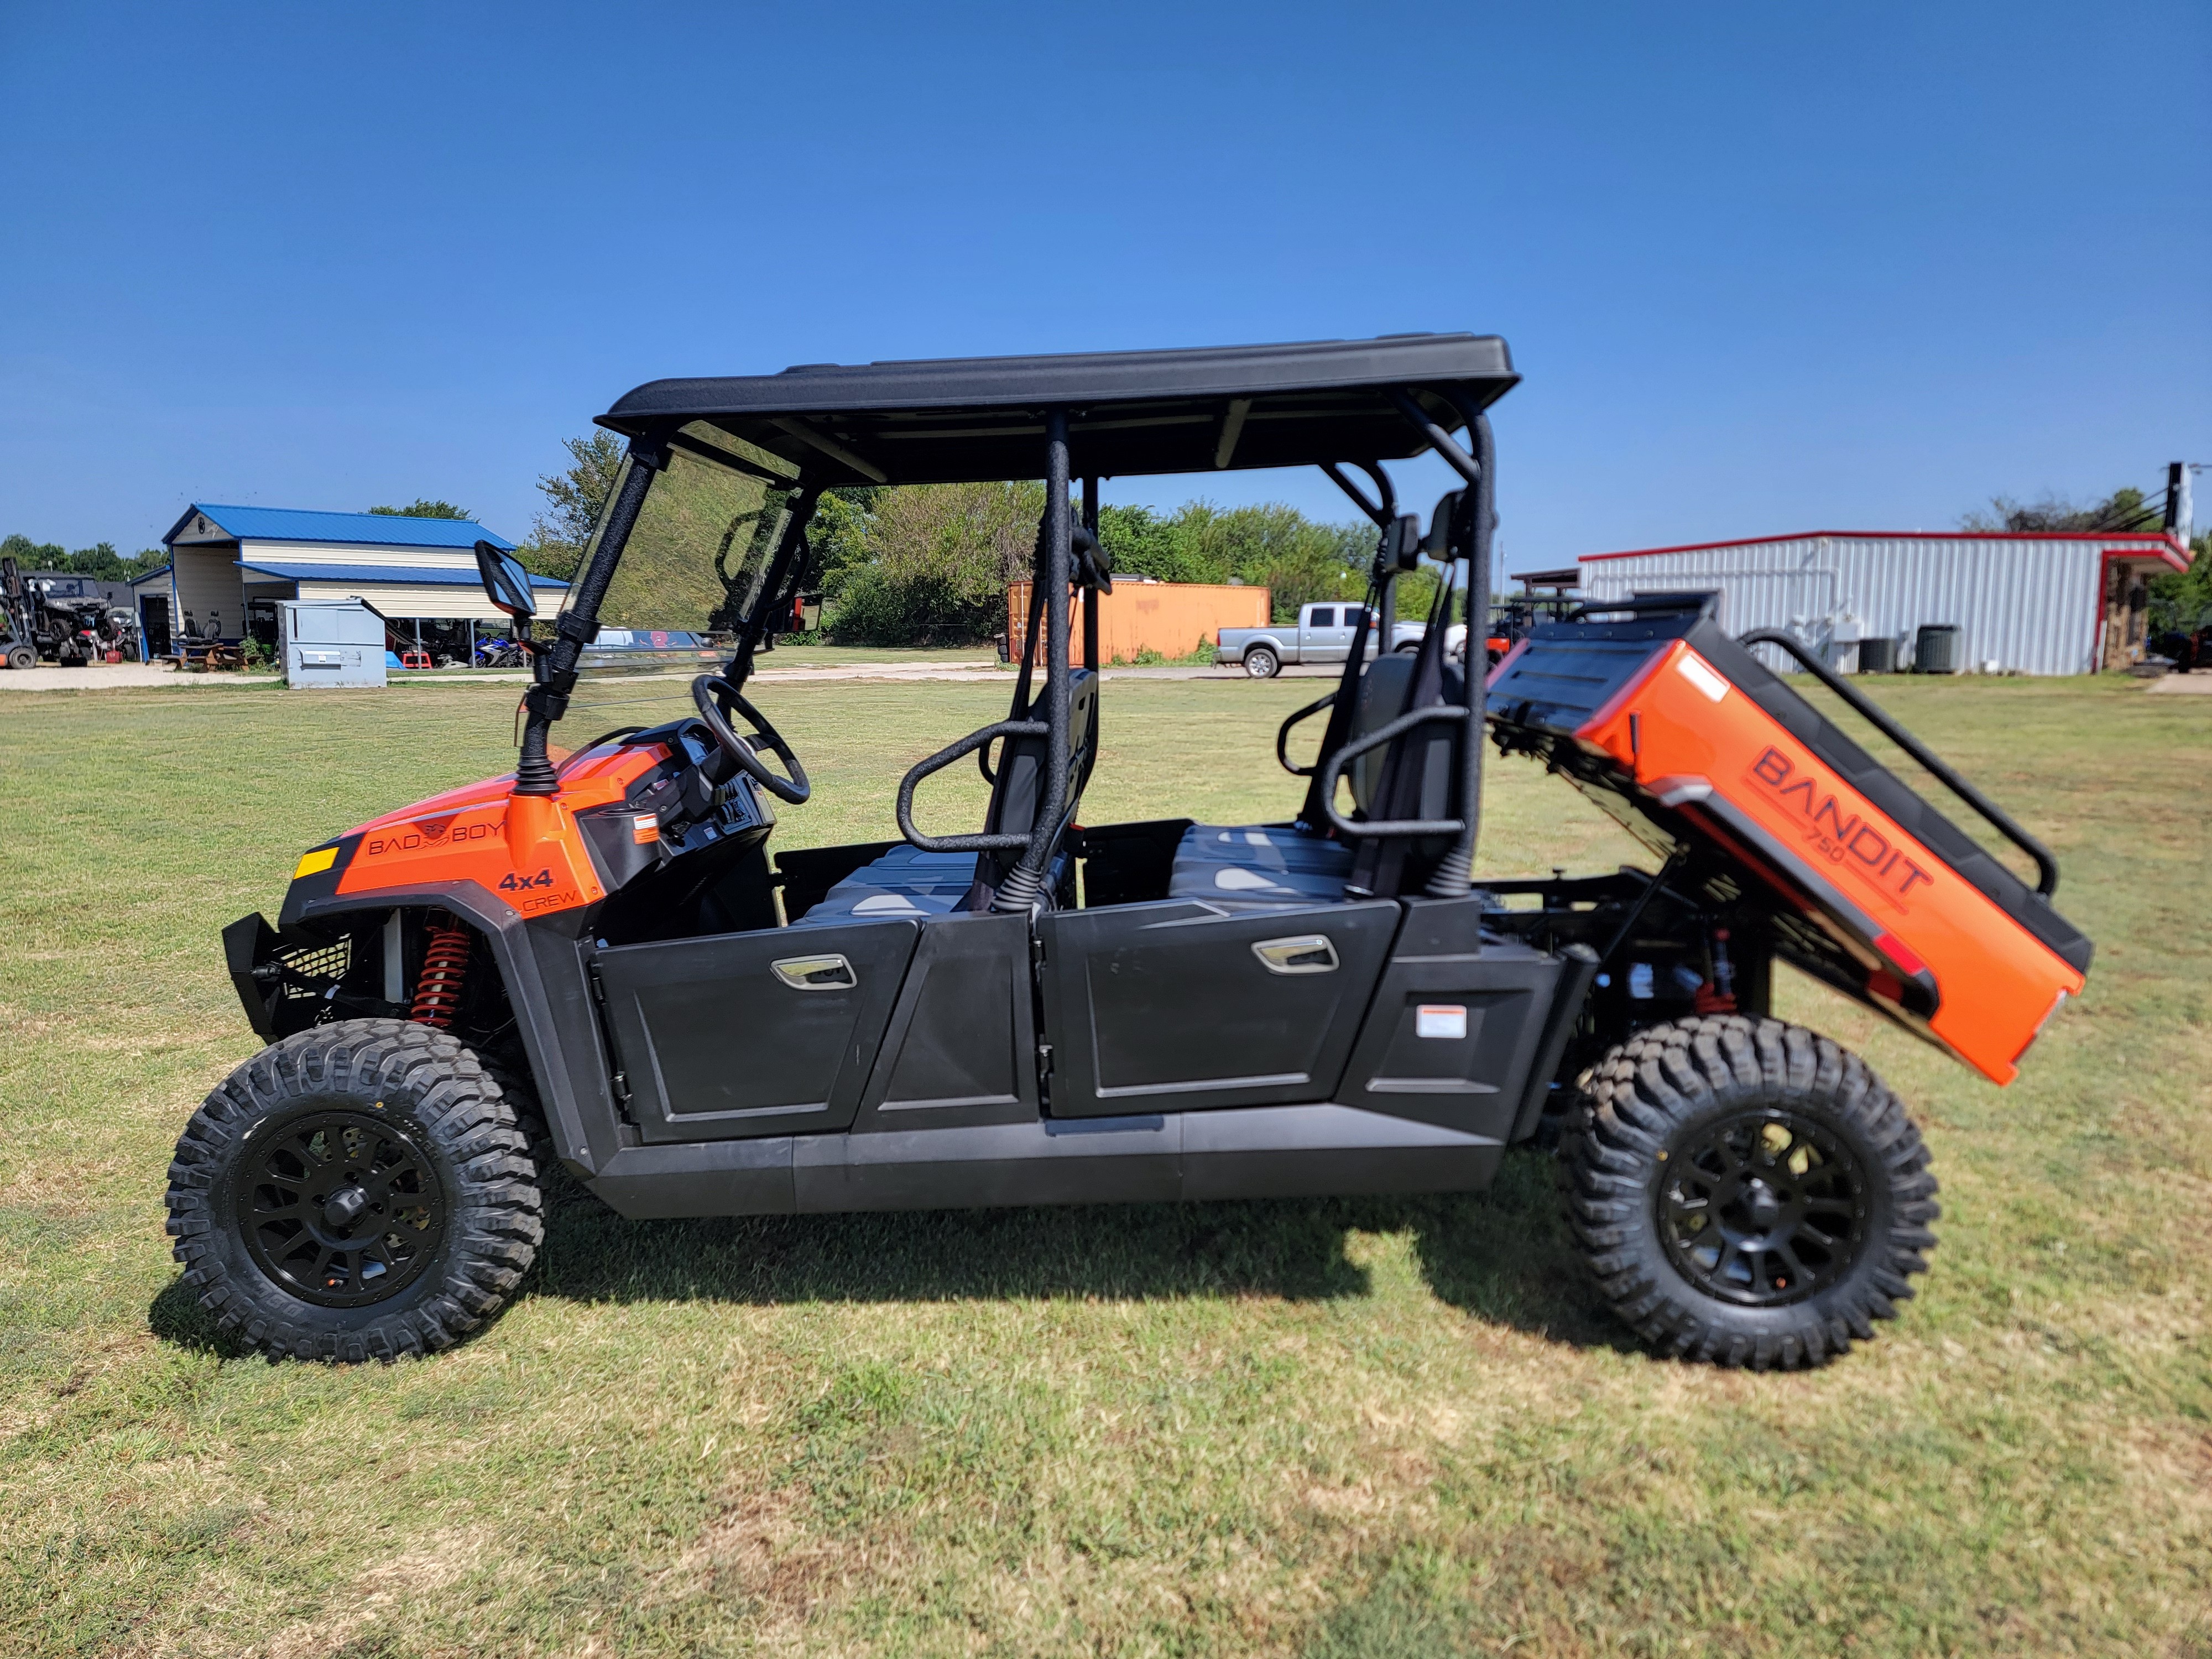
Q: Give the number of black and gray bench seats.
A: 2